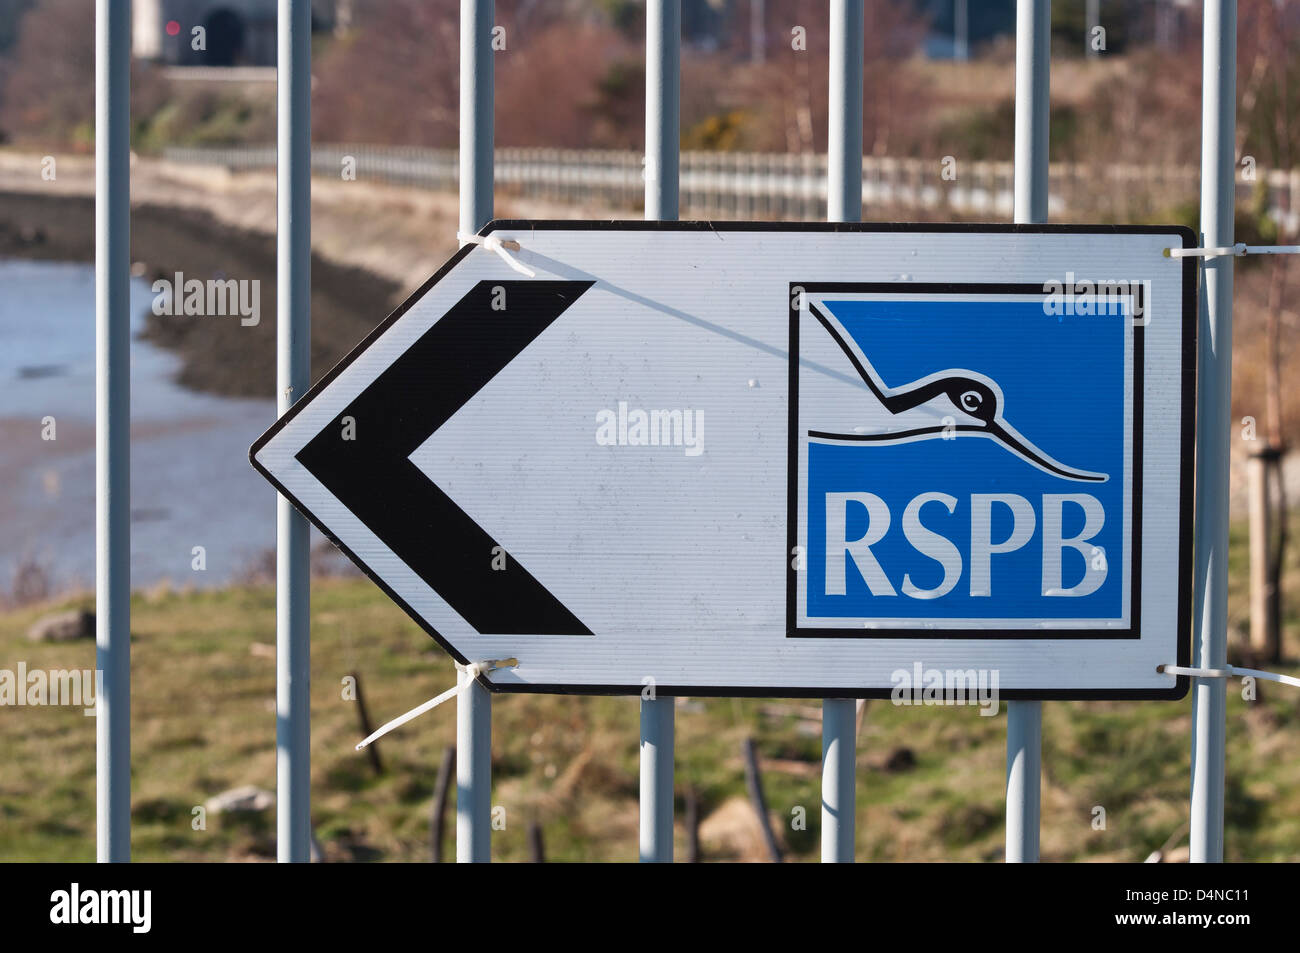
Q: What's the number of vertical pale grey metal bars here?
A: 7